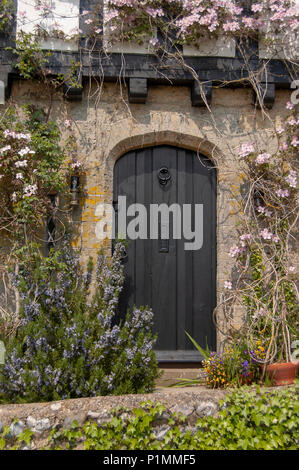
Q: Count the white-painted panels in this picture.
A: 4